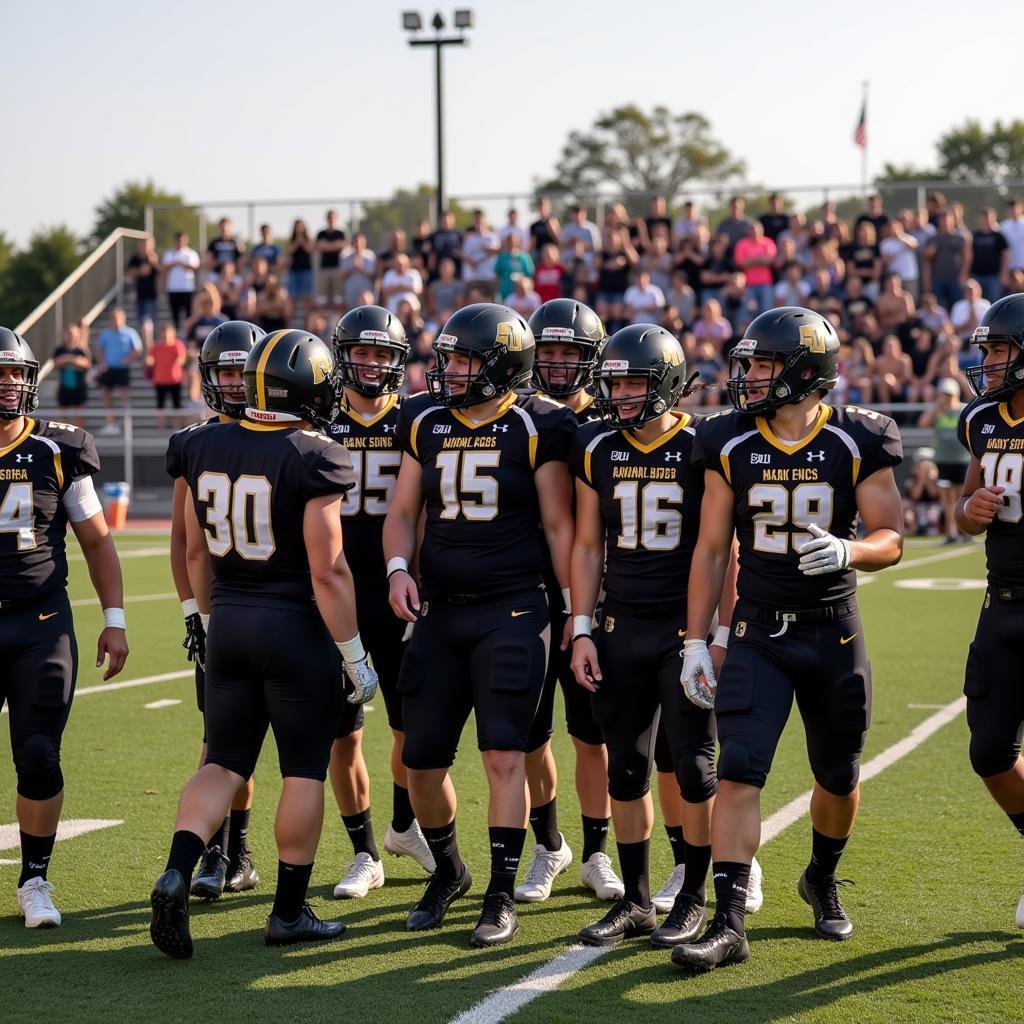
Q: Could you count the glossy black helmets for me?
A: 9